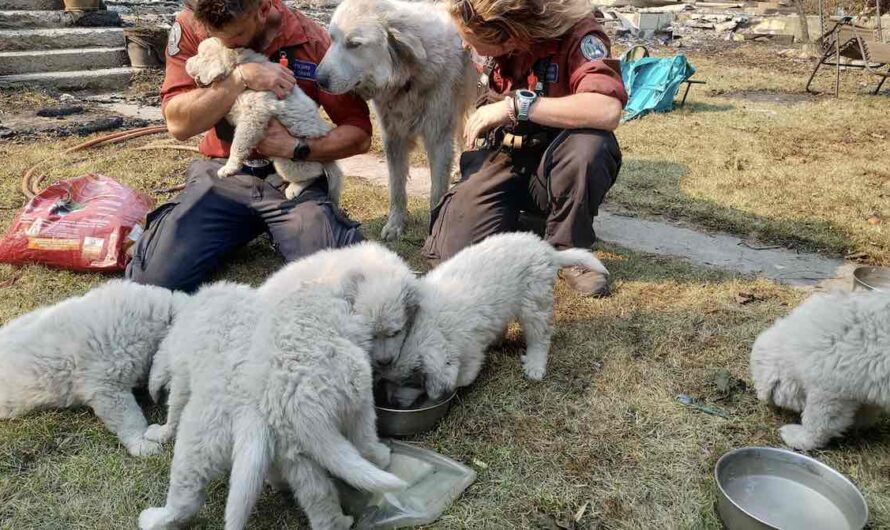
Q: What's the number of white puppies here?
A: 7